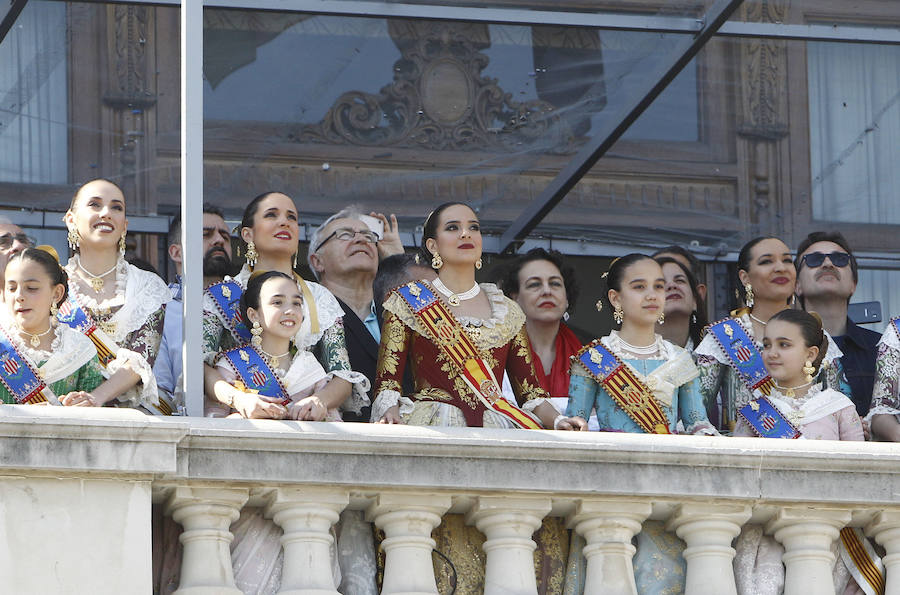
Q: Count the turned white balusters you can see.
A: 8